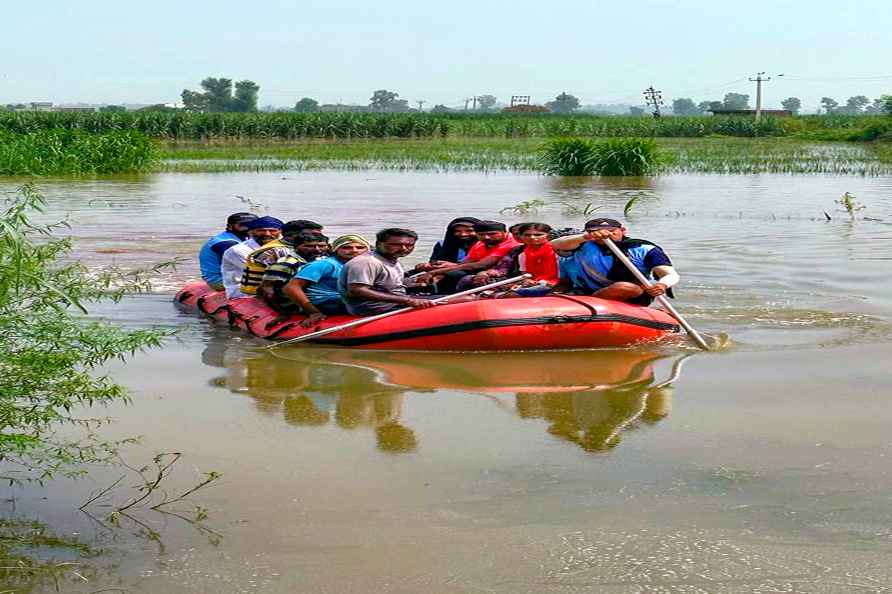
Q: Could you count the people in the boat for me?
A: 11